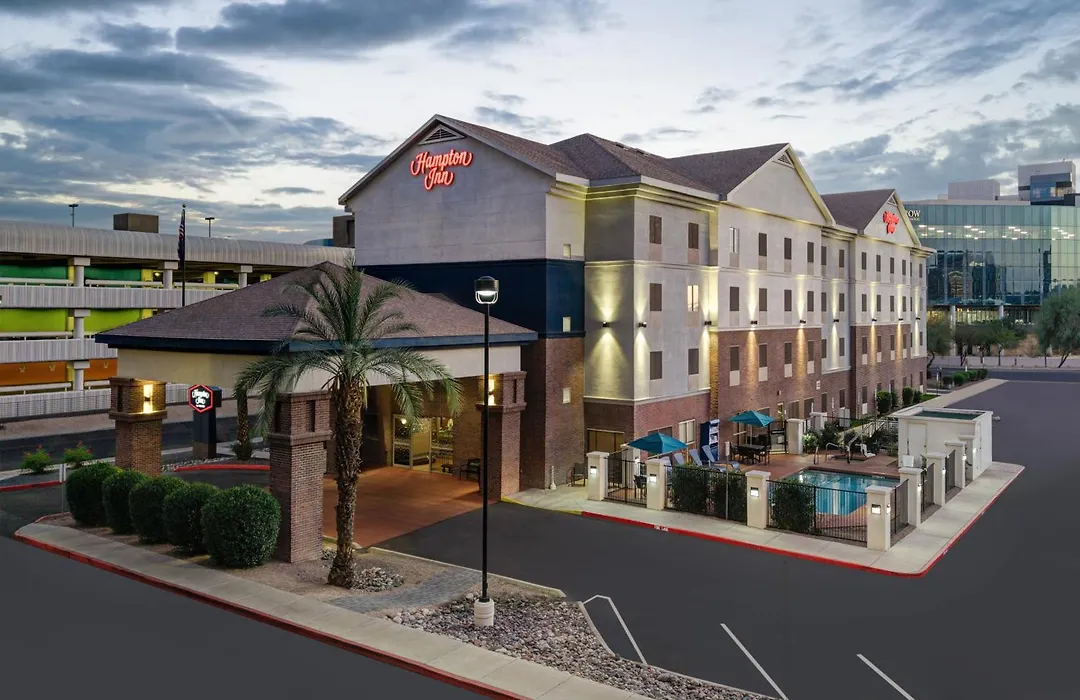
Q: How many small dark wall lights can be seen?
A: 9